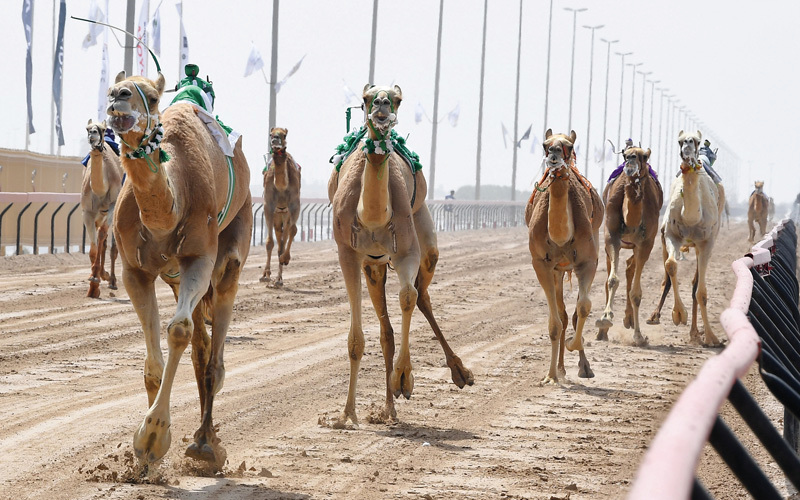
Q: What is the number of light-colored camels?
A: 1